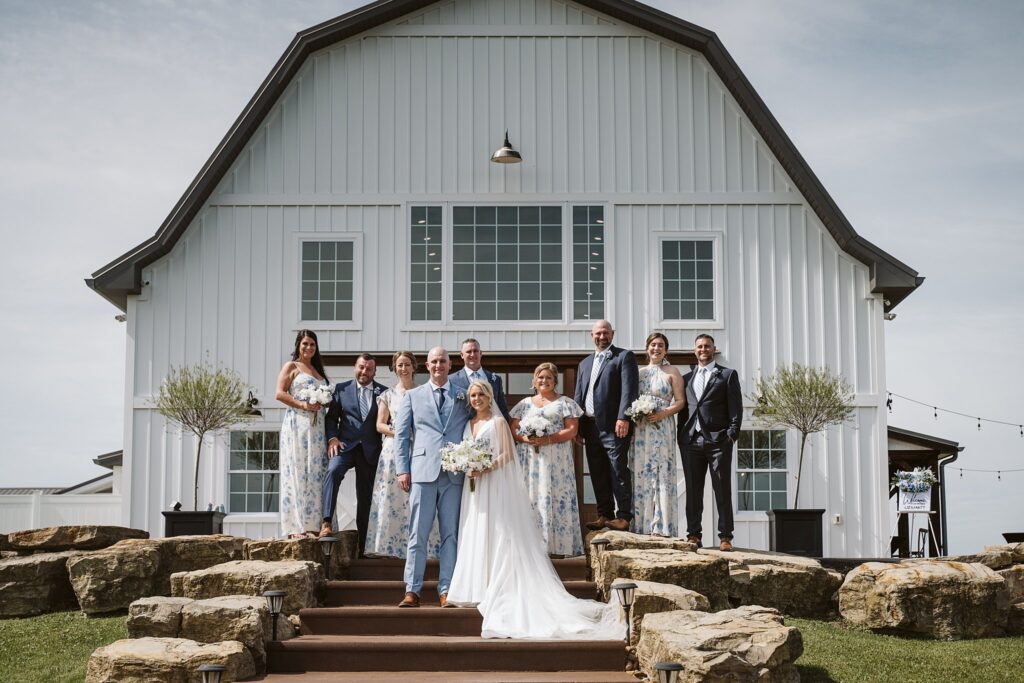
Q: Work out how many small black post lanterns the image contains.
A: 6